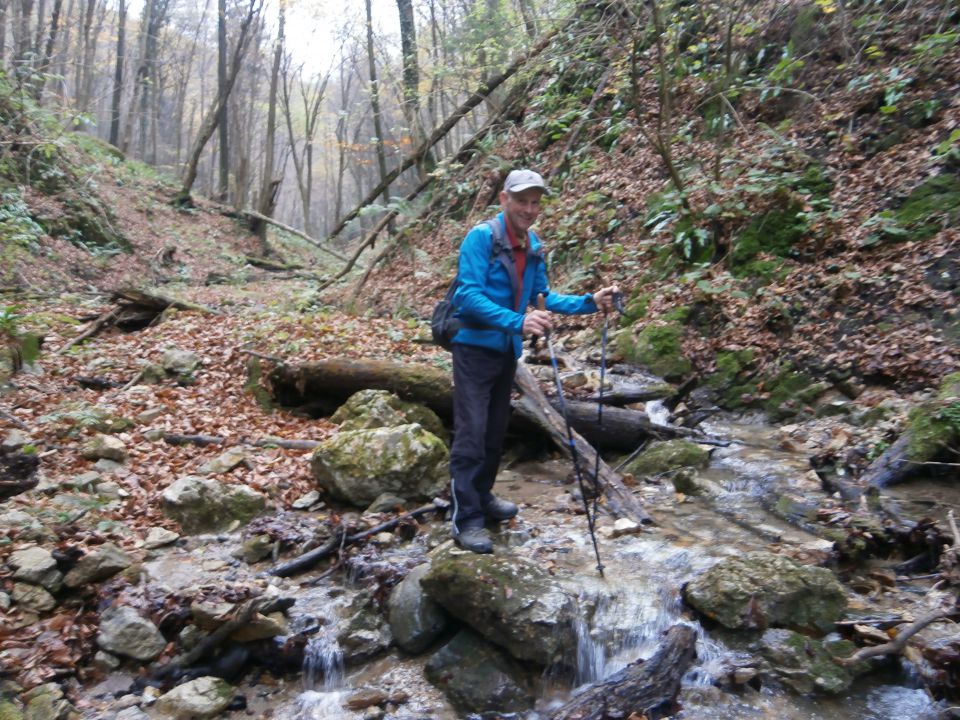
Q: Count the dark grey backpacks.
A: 1